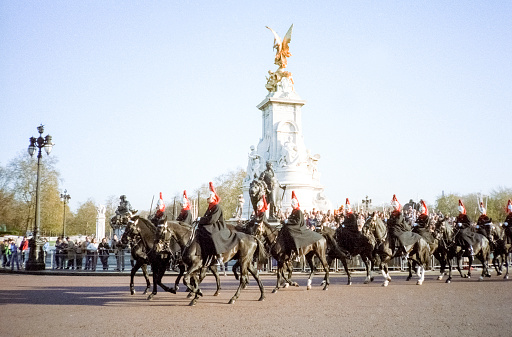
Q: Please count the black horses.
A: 11